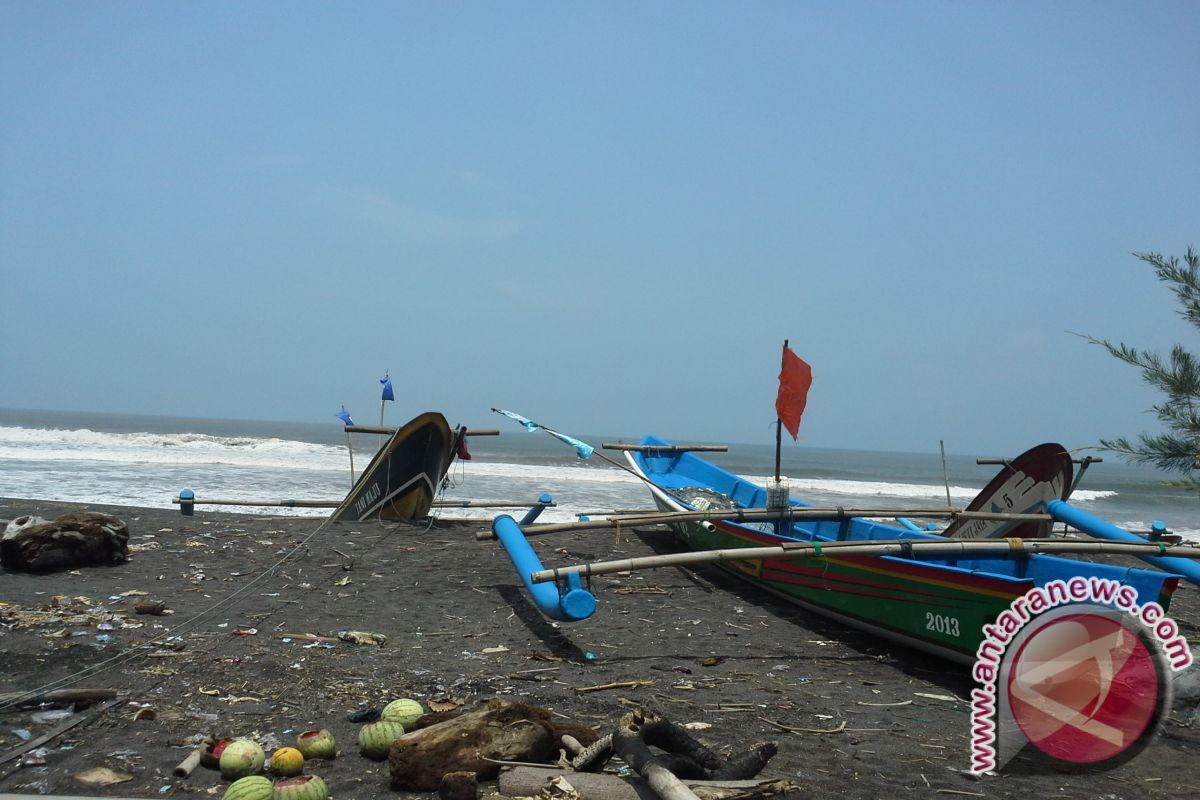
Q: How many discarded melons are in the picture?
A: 8